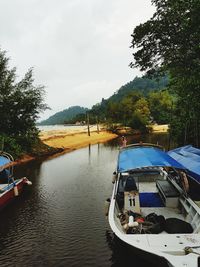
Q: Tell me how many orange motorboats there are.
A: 0